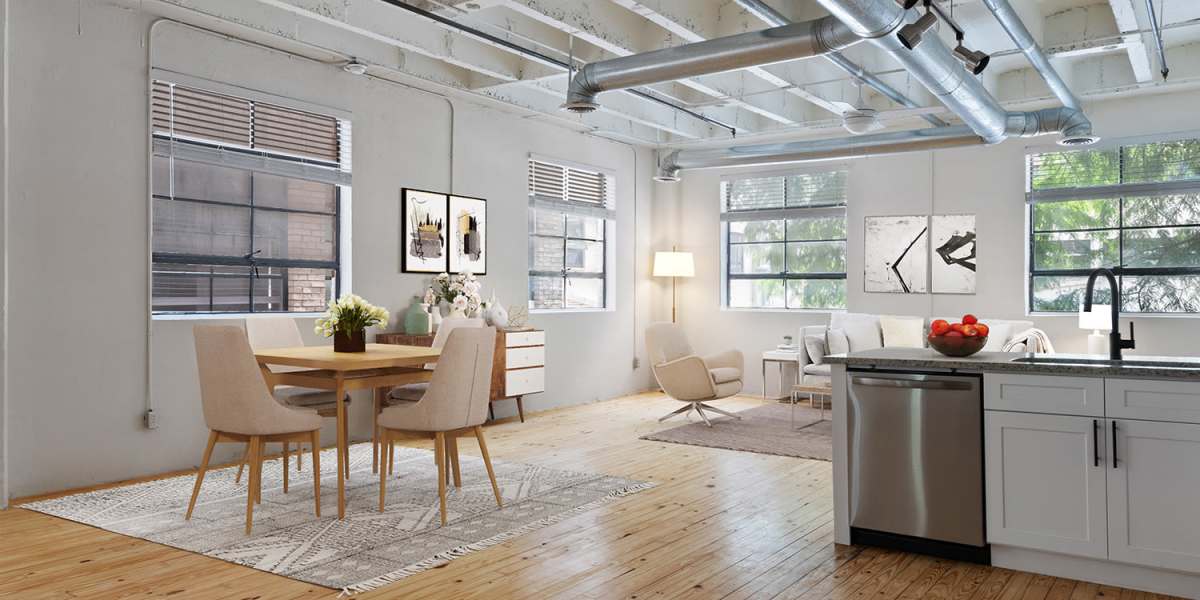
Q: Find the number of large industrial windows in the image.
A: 4